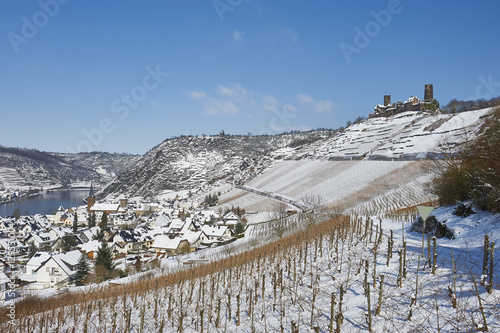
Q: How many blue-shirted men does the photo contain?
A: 0